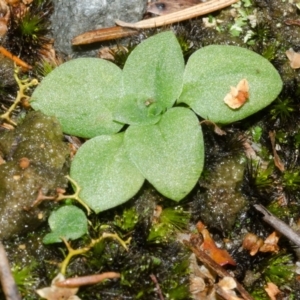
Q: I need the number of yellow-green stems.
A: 3